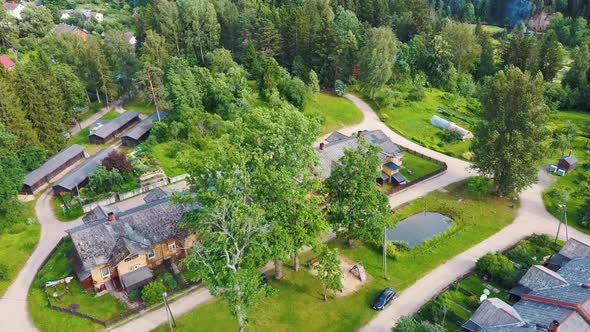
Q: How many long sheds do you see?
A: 4